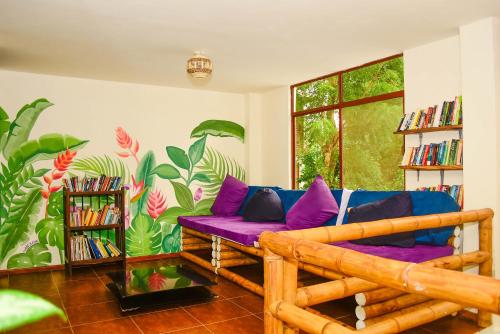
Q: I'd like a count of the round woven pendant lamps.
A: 1